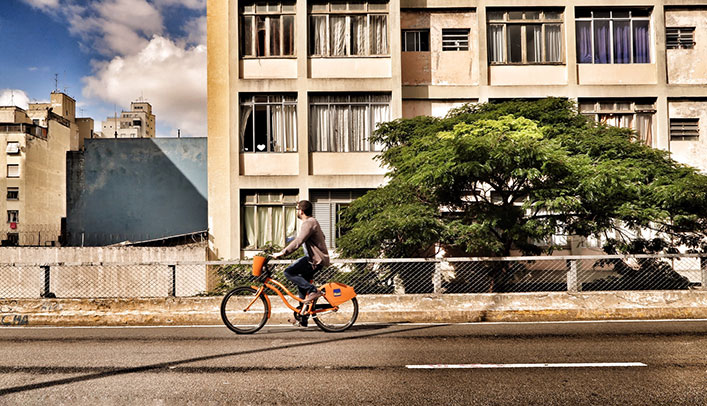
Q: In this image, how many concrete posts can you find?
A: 5